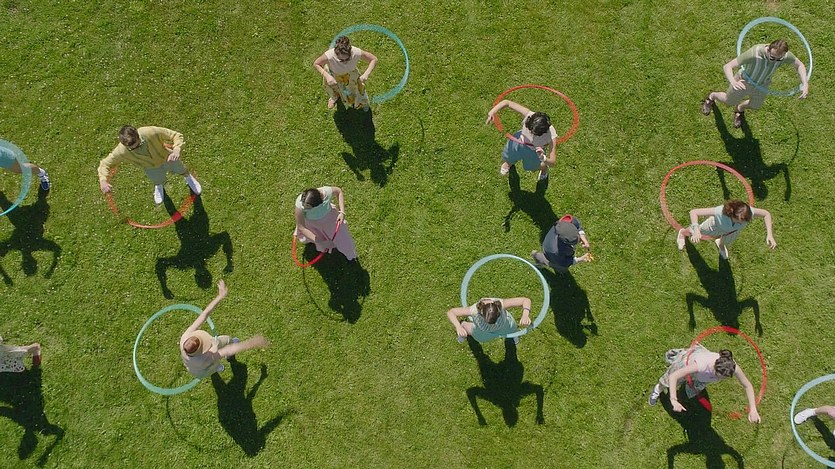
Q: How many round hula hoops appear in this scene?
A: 11